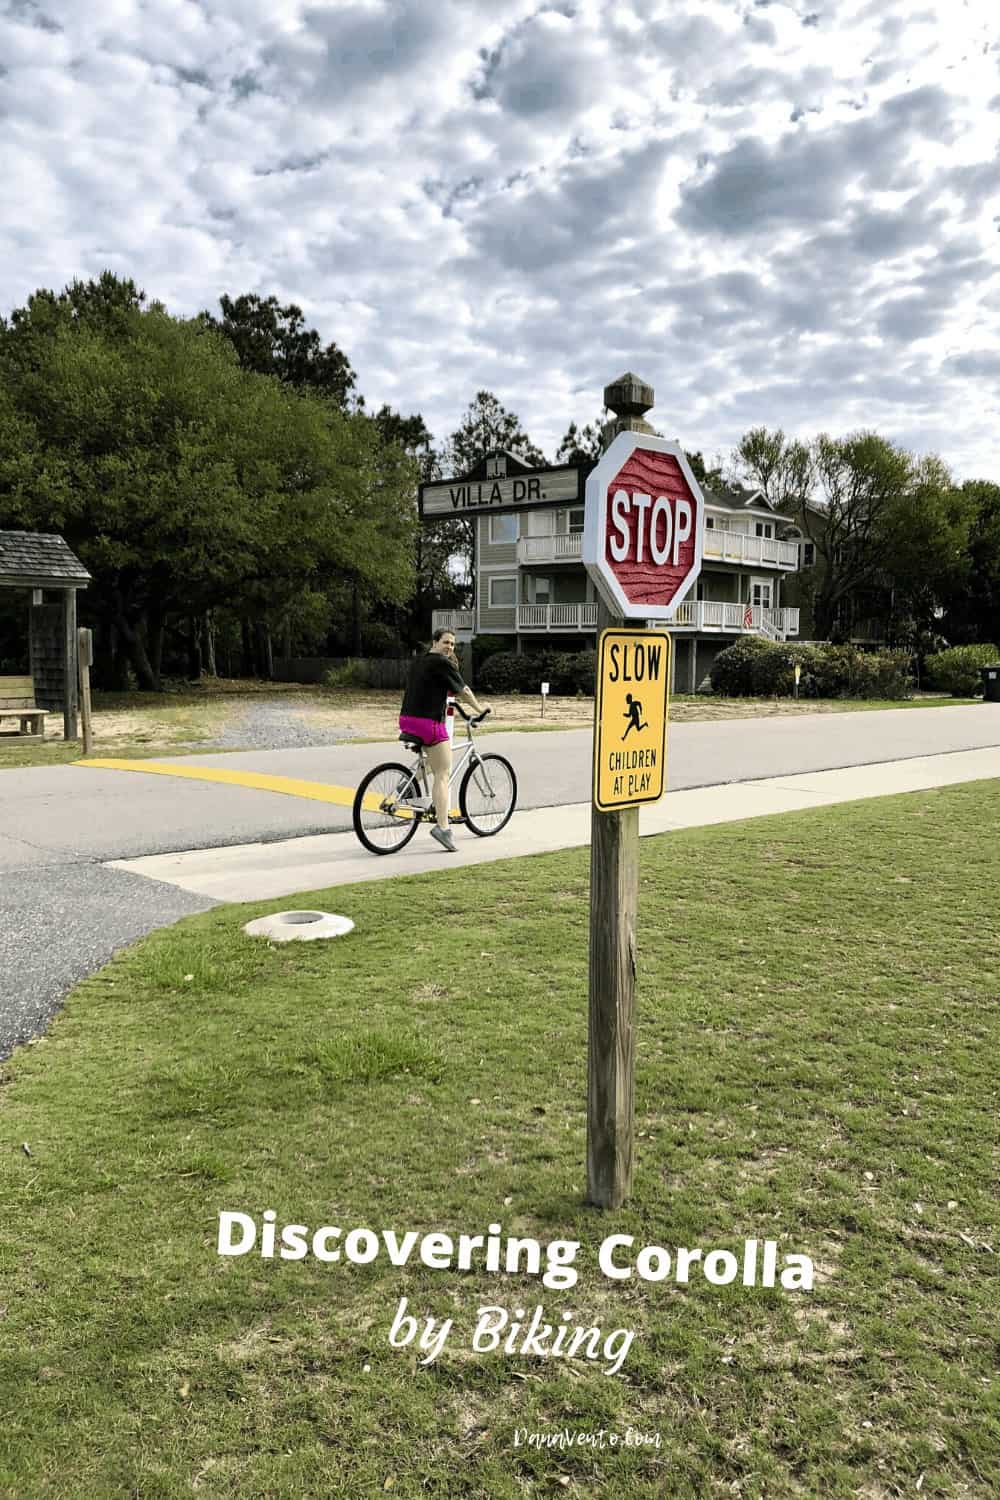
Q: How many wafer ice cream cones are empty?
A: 0